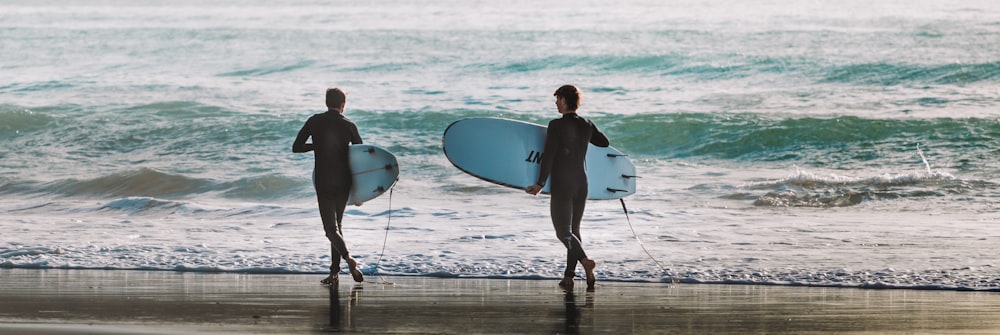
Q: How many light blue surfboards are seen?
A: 2